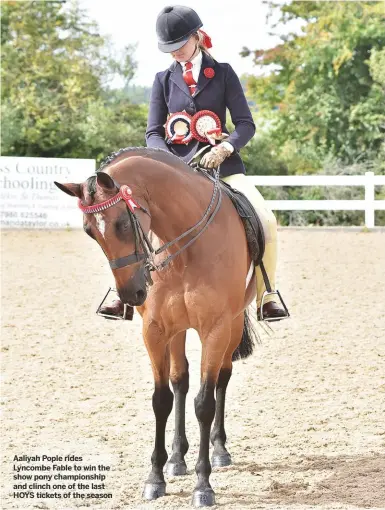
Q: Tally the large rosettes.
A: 2